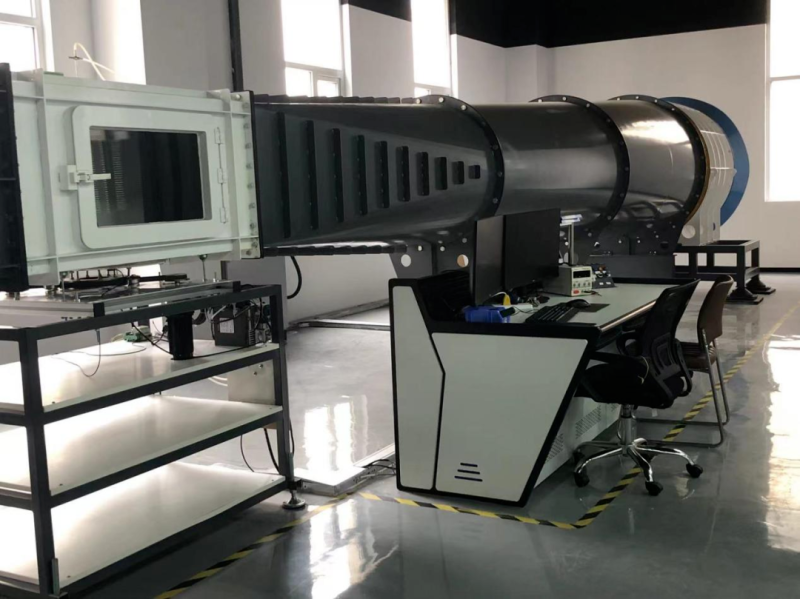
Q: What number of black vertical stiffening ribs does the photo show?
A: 10